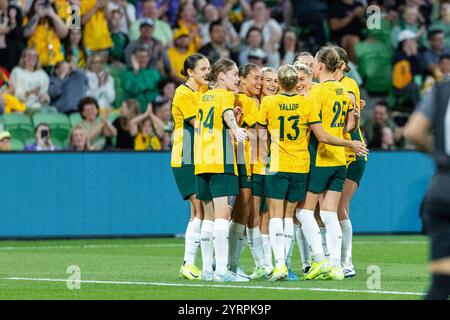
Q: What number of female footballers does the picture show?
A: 9